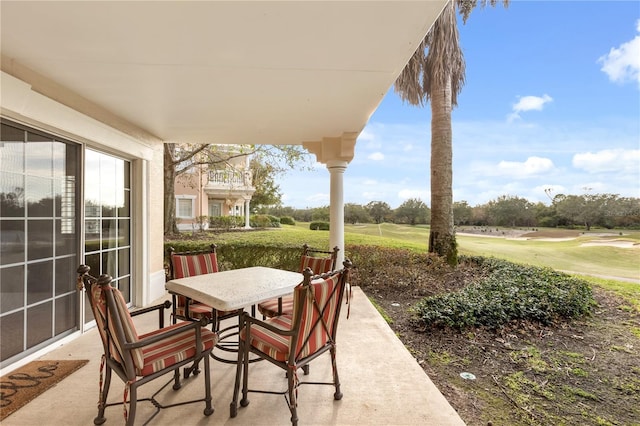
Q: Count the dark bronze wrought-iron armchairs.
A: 4